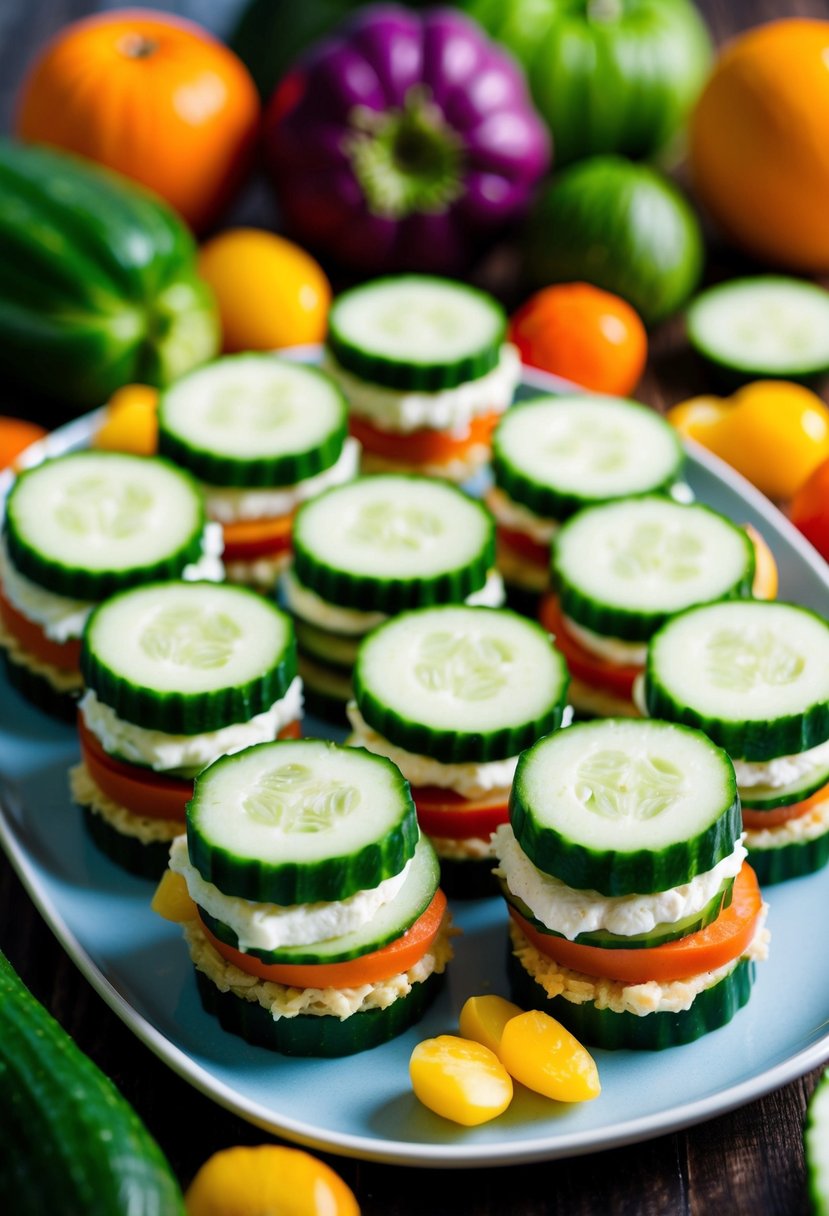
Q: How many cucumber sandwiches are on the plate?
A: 11